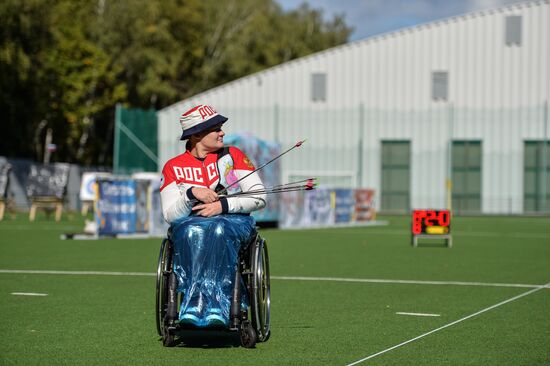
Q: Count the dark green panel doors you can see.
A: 3